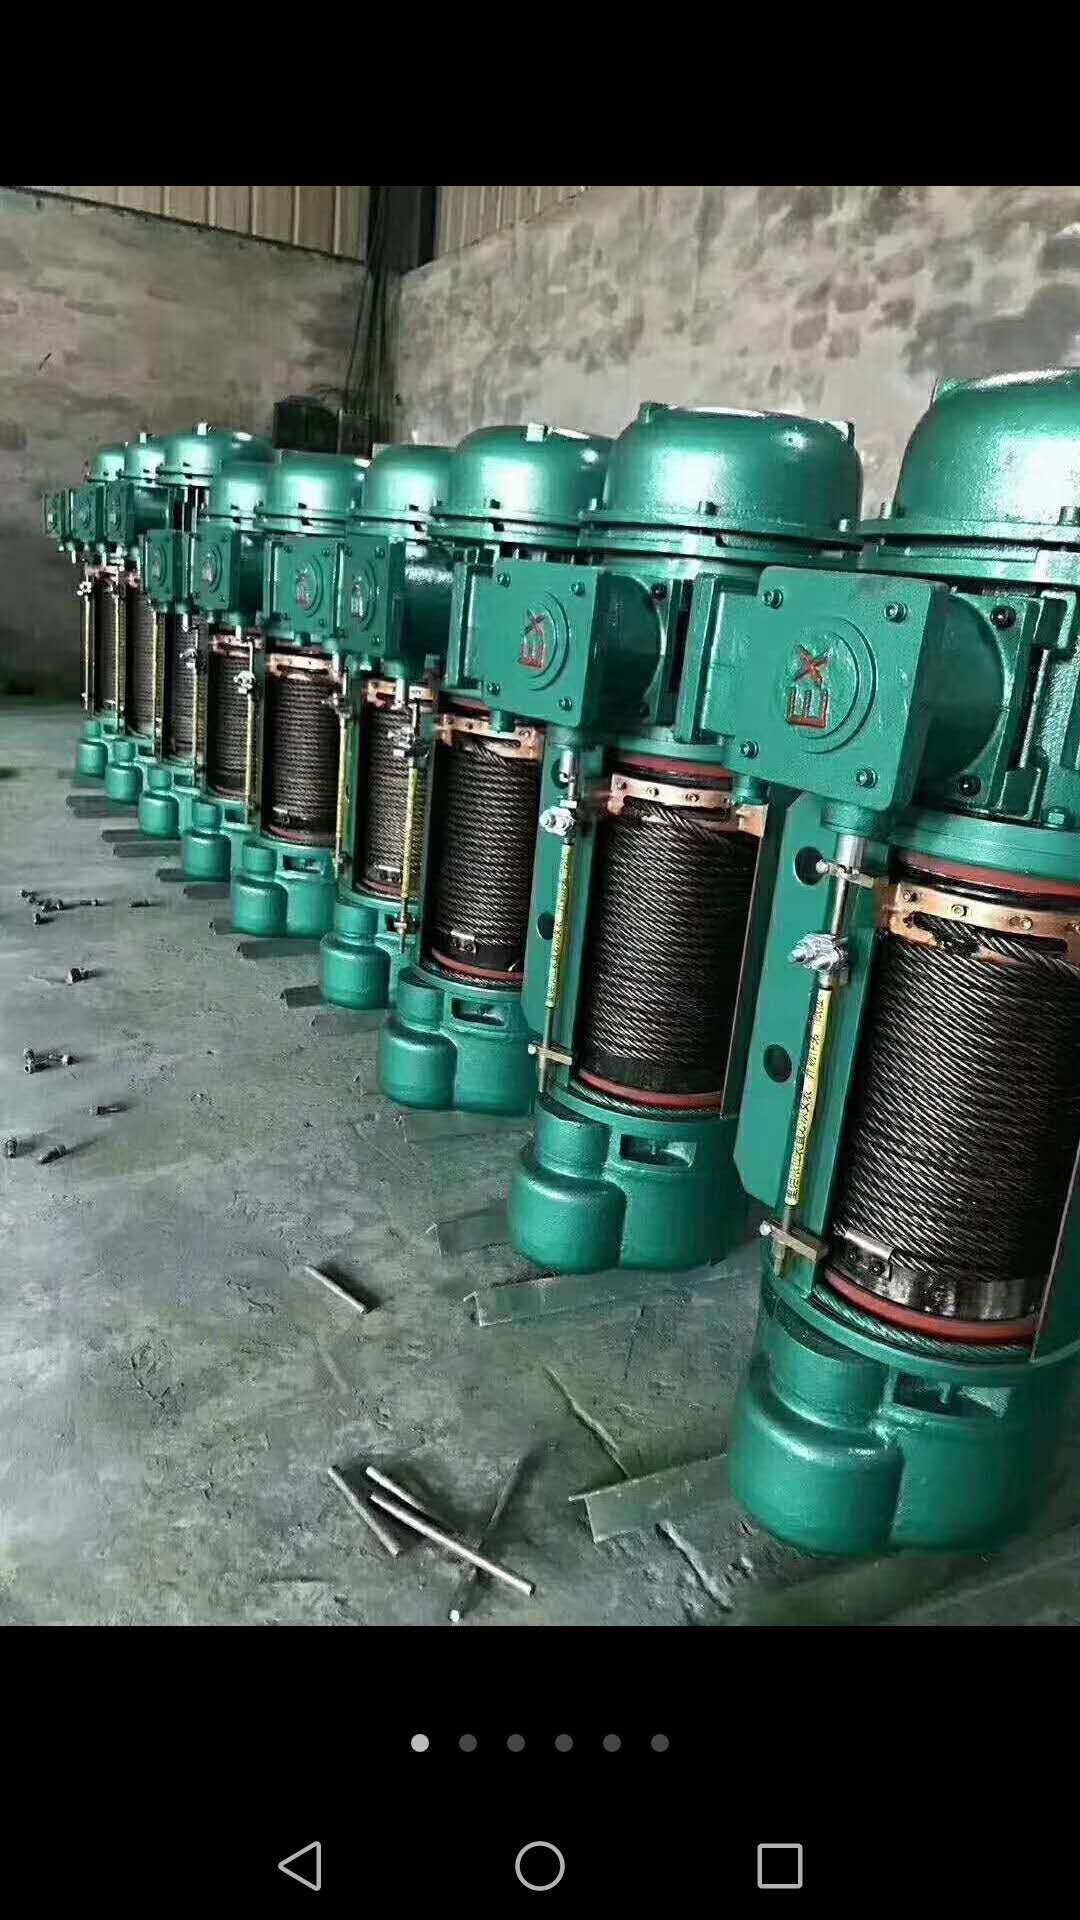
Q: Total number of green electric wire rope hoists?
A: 9